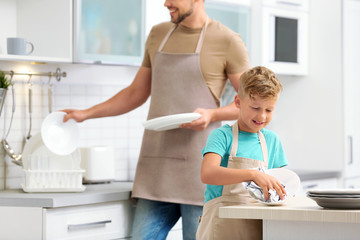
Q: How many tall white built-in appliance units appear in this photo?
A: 1